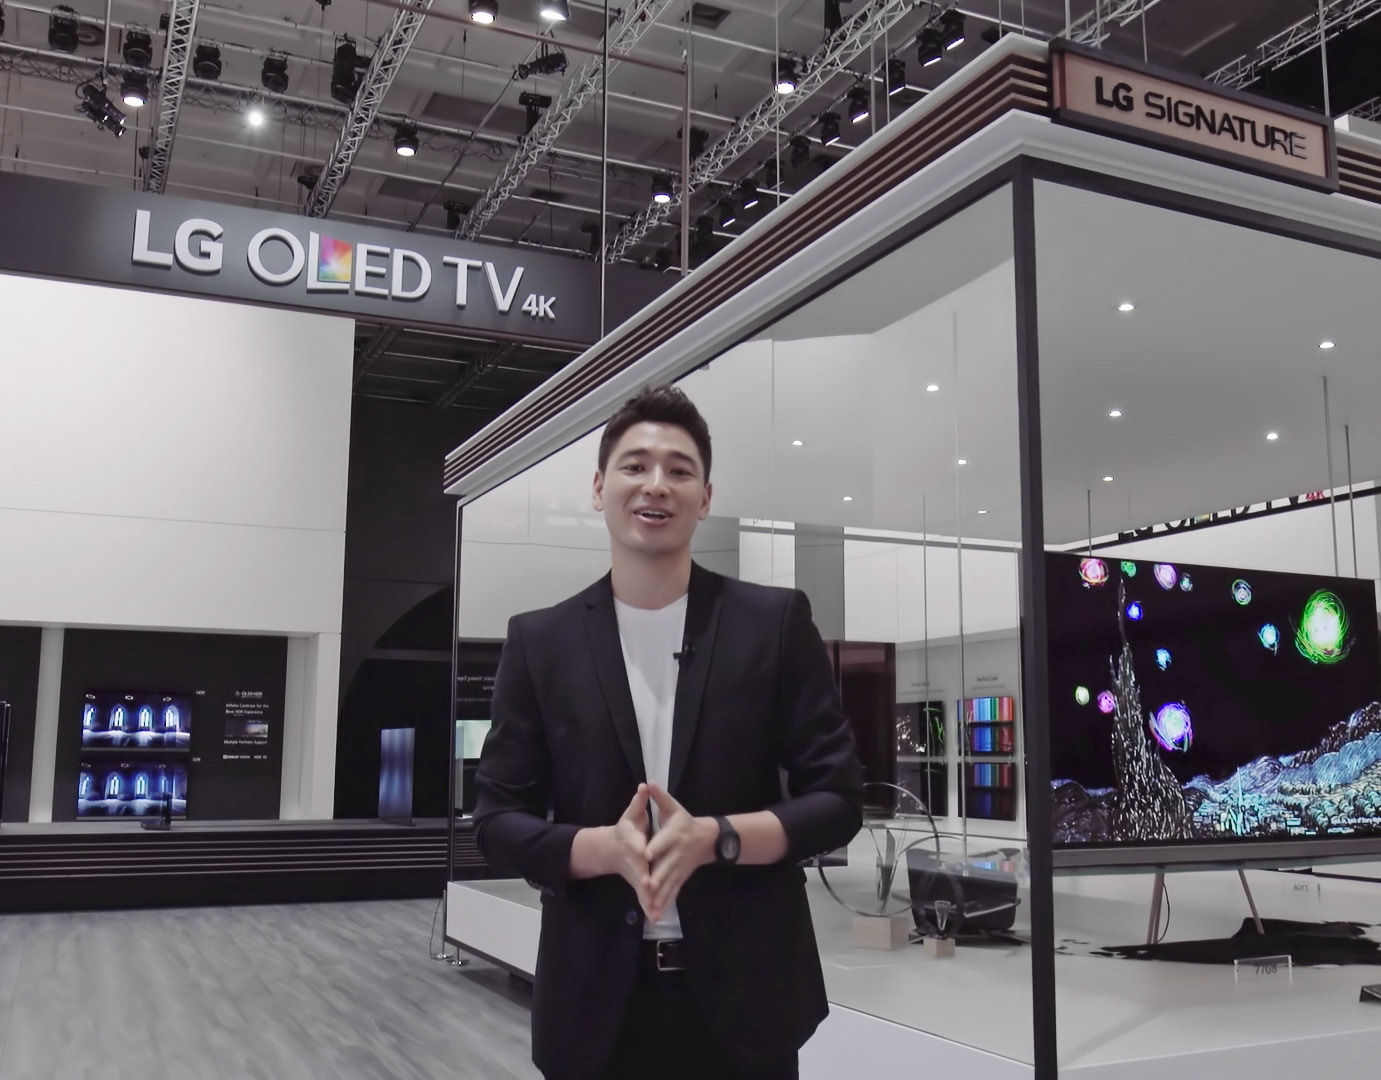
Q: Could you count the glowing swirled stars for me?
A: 12